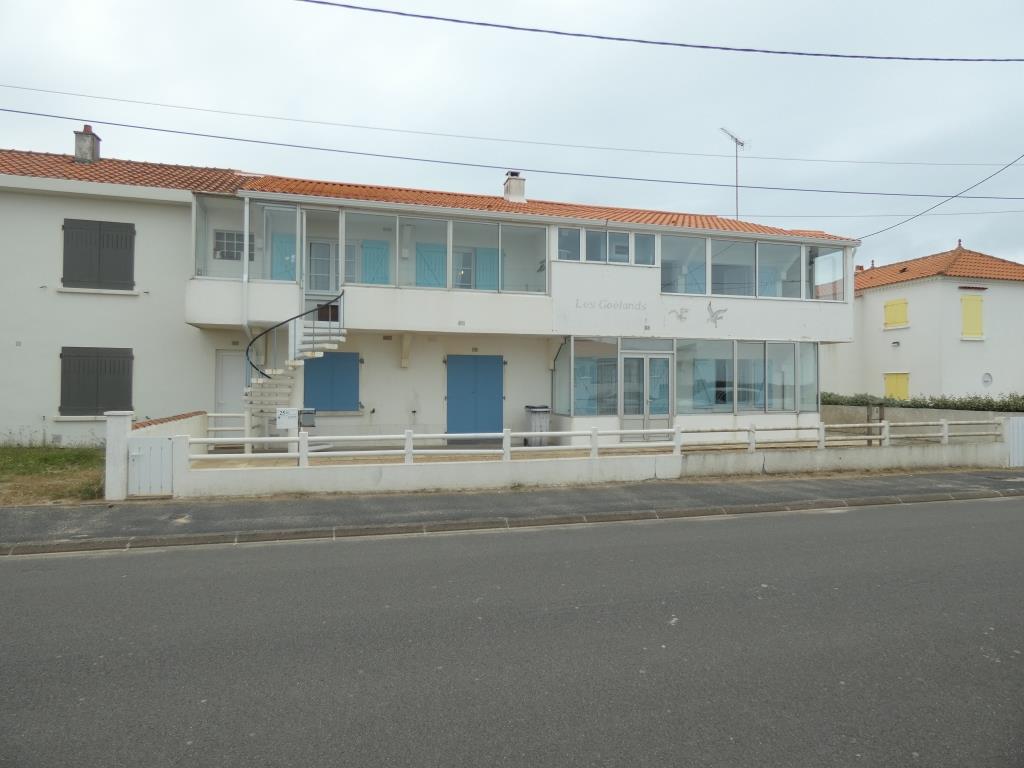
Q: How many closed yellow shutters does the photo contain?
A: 3